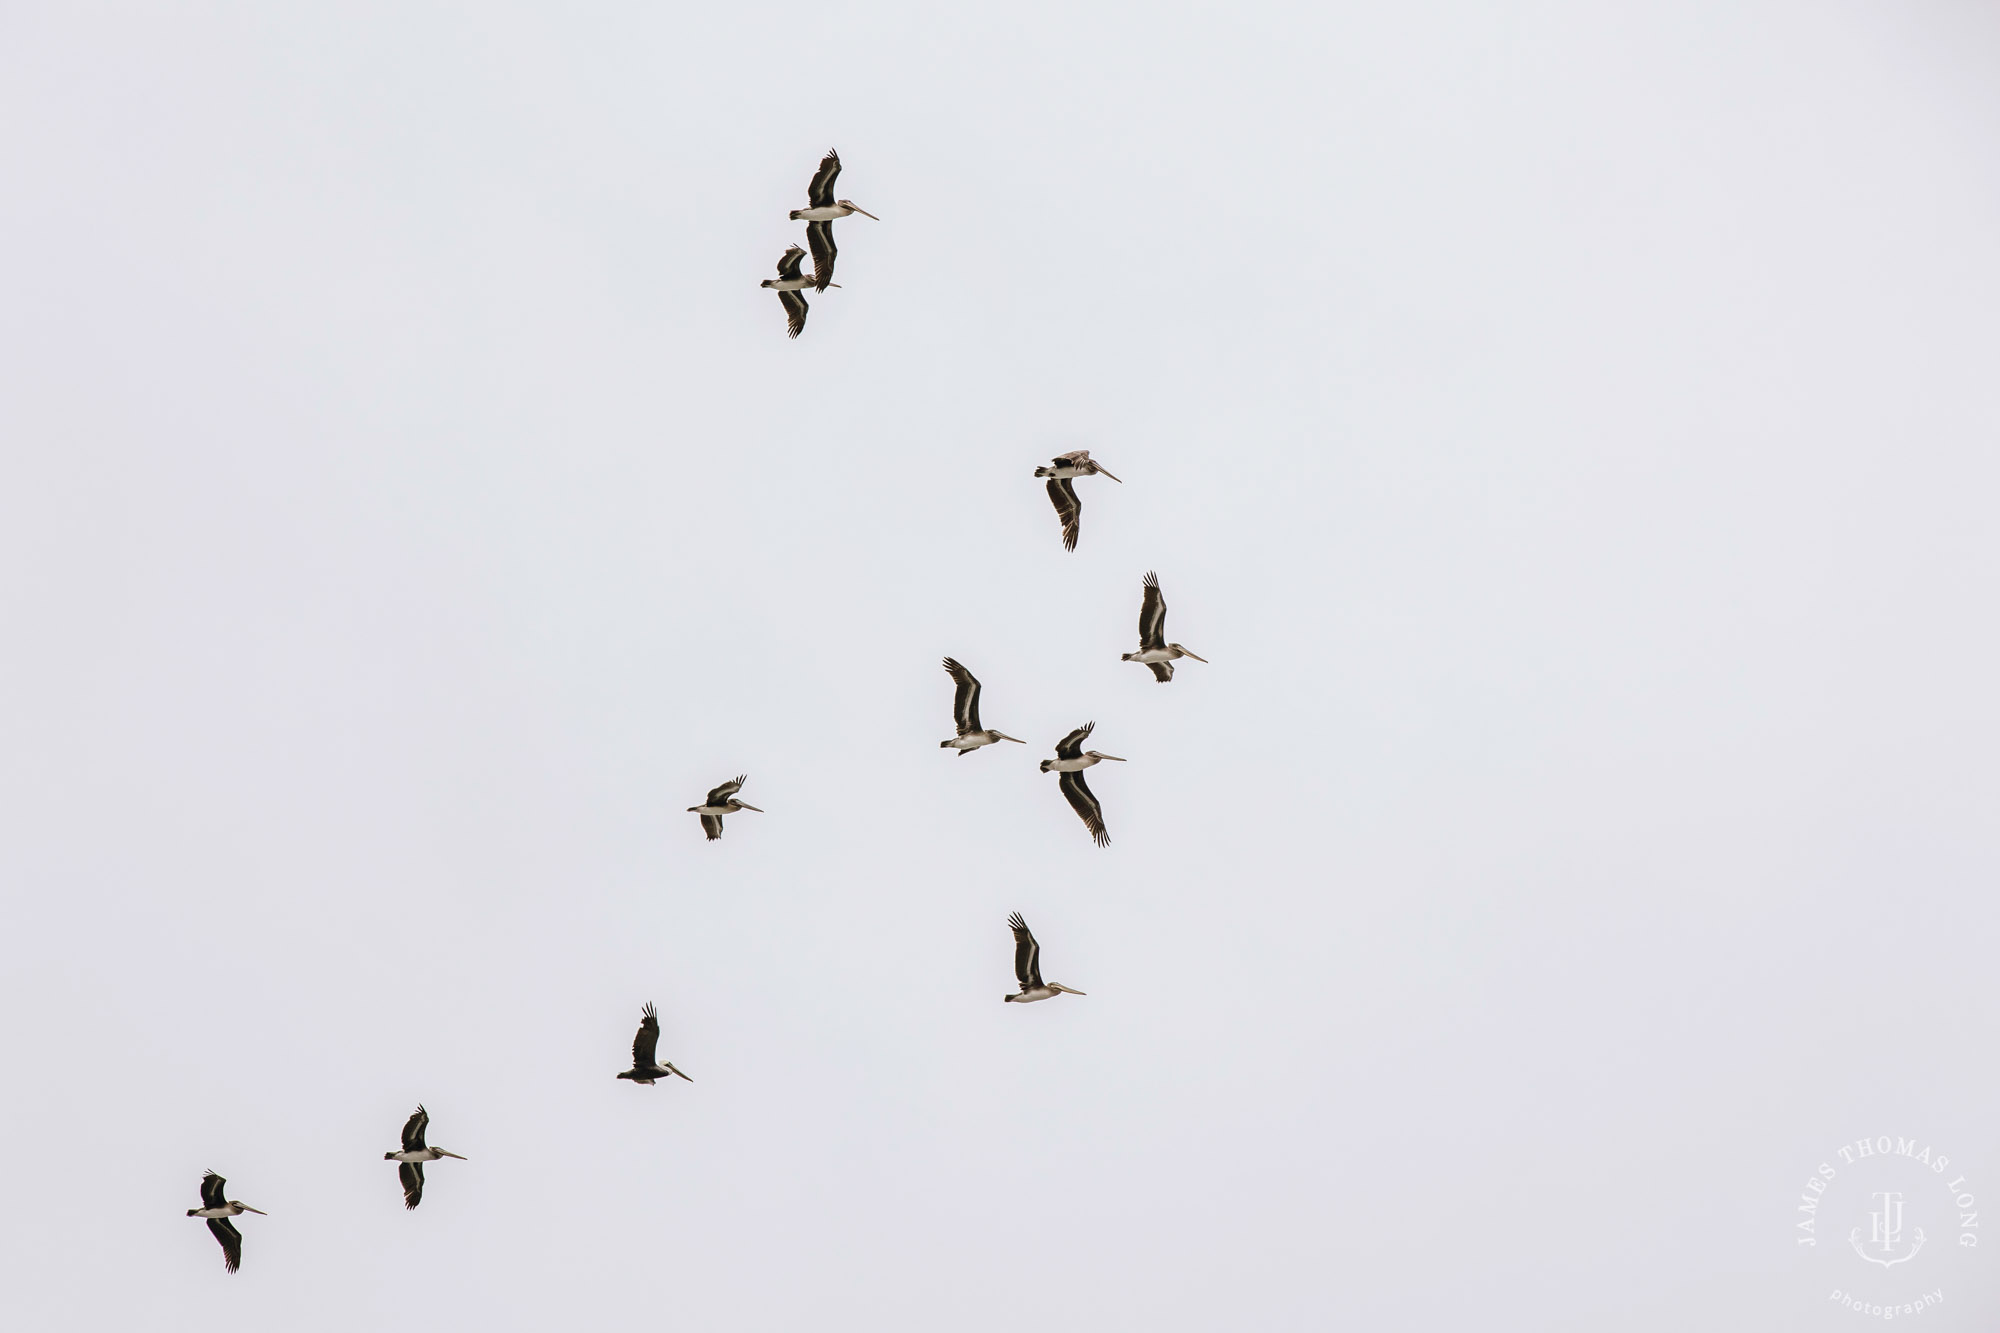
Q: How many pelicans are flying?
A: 11